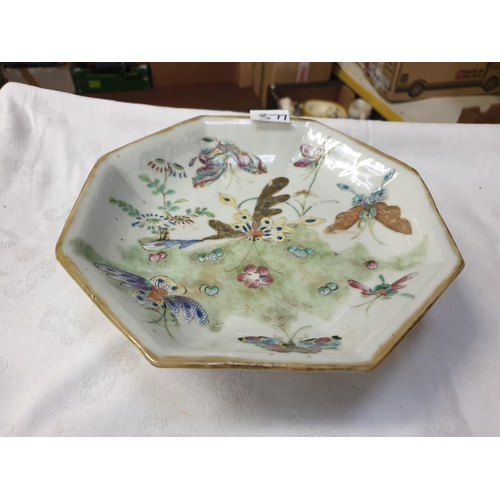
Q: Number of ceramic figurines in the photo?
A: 0